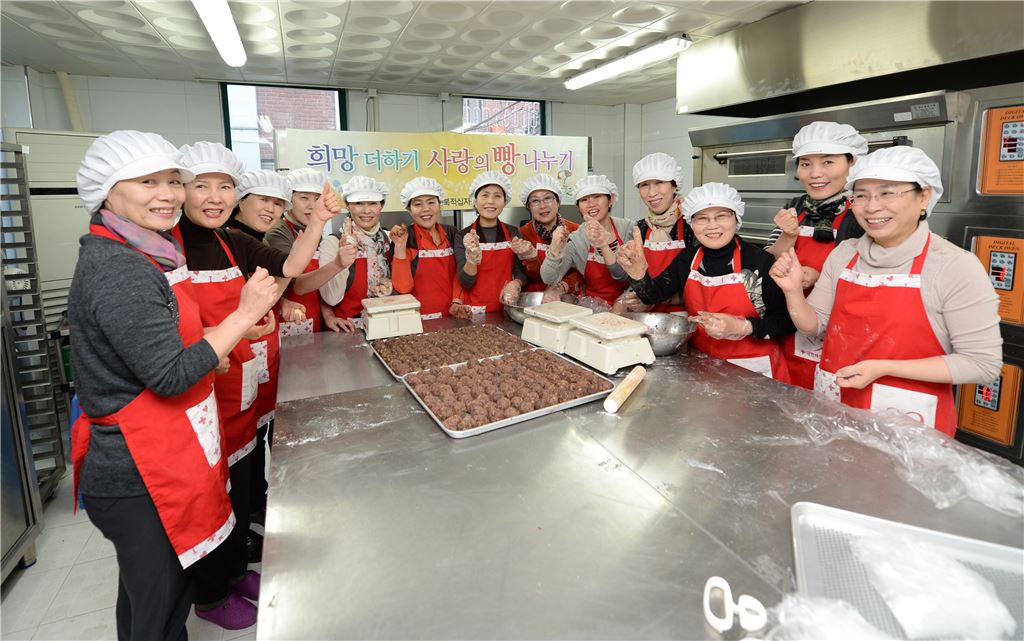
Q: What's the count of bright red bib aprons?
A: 13